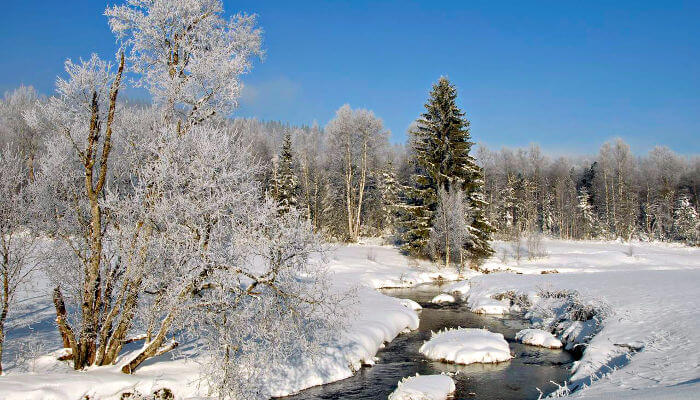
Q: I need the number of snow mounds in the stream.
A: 4